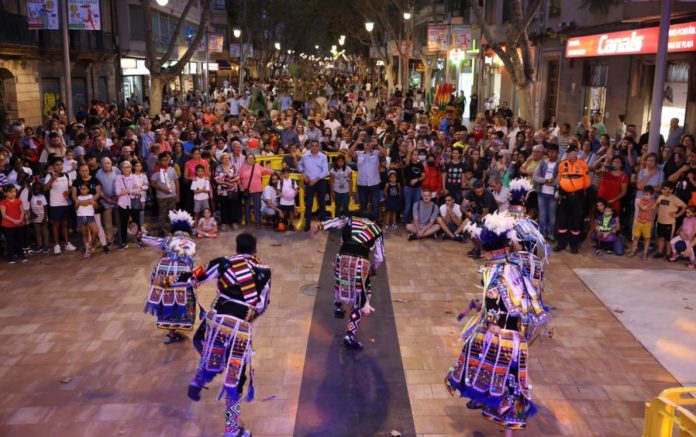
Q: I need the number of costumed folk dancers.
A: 5